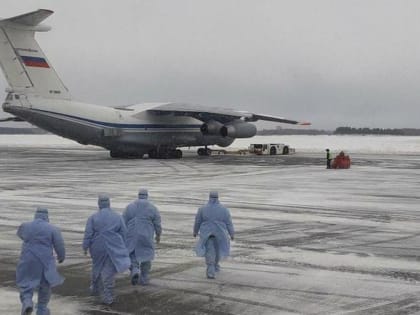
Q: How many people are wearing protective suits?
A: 4